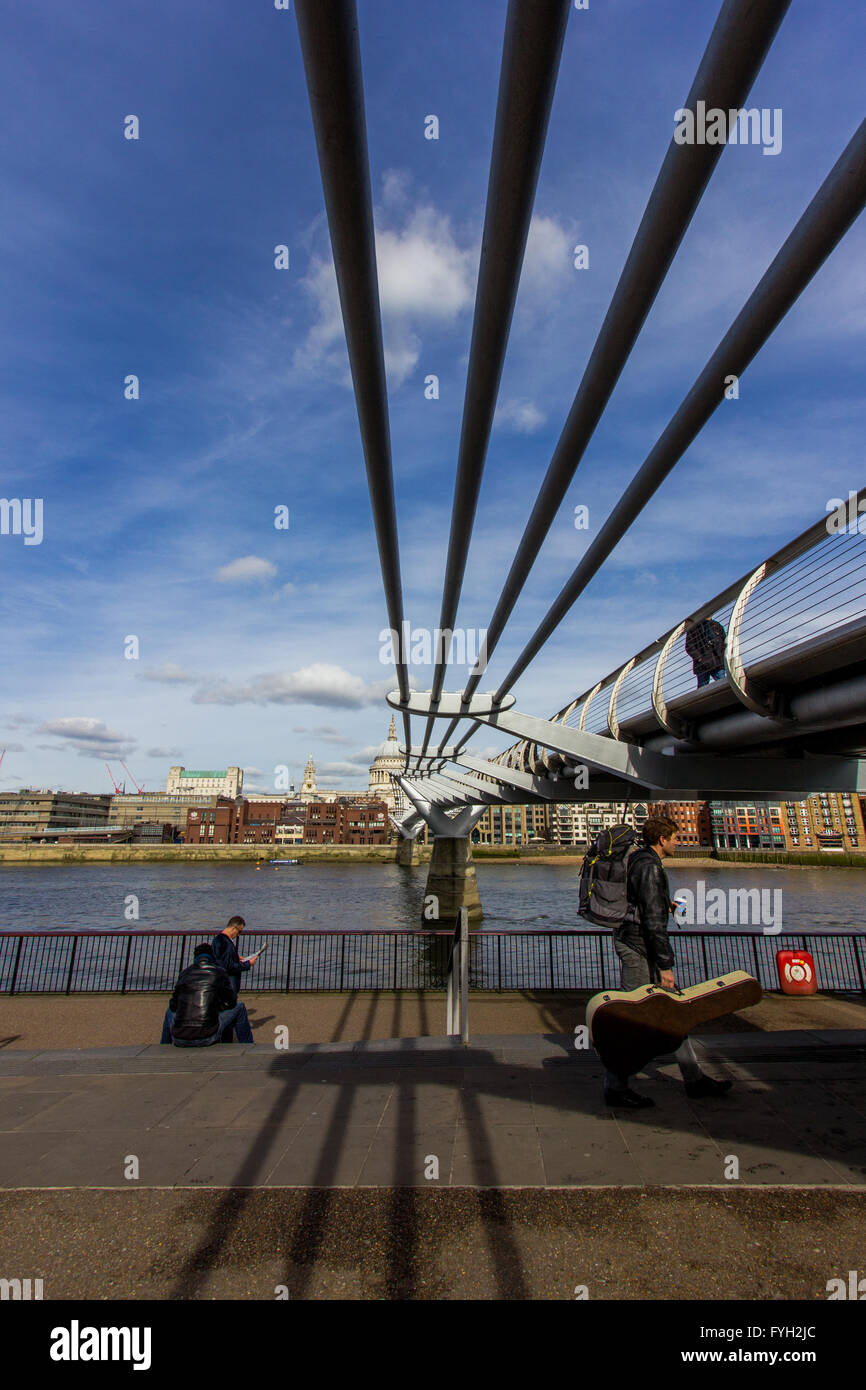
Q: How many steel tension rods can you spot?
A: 4